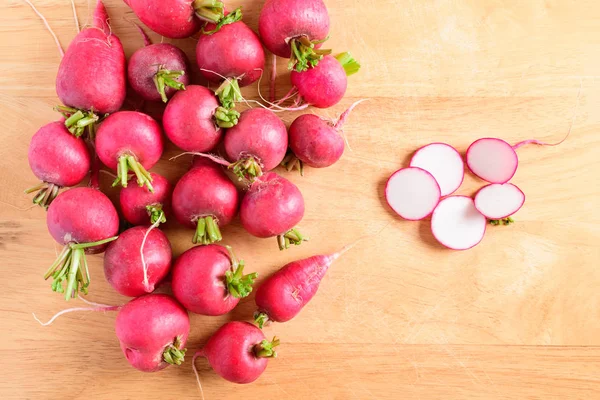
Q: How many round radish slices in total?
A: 5